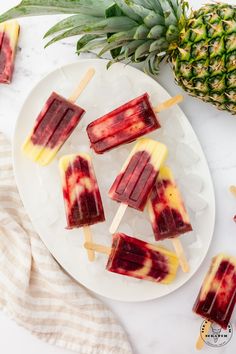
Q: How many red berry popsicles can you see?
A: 8